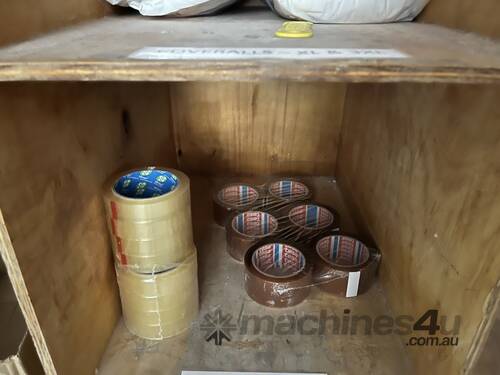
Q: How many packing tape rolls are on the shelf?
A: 14